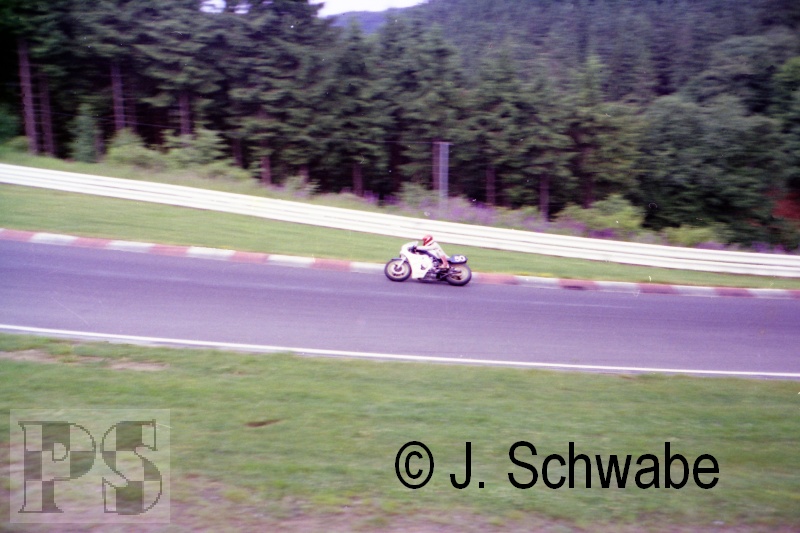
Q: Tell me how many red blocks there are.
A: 10